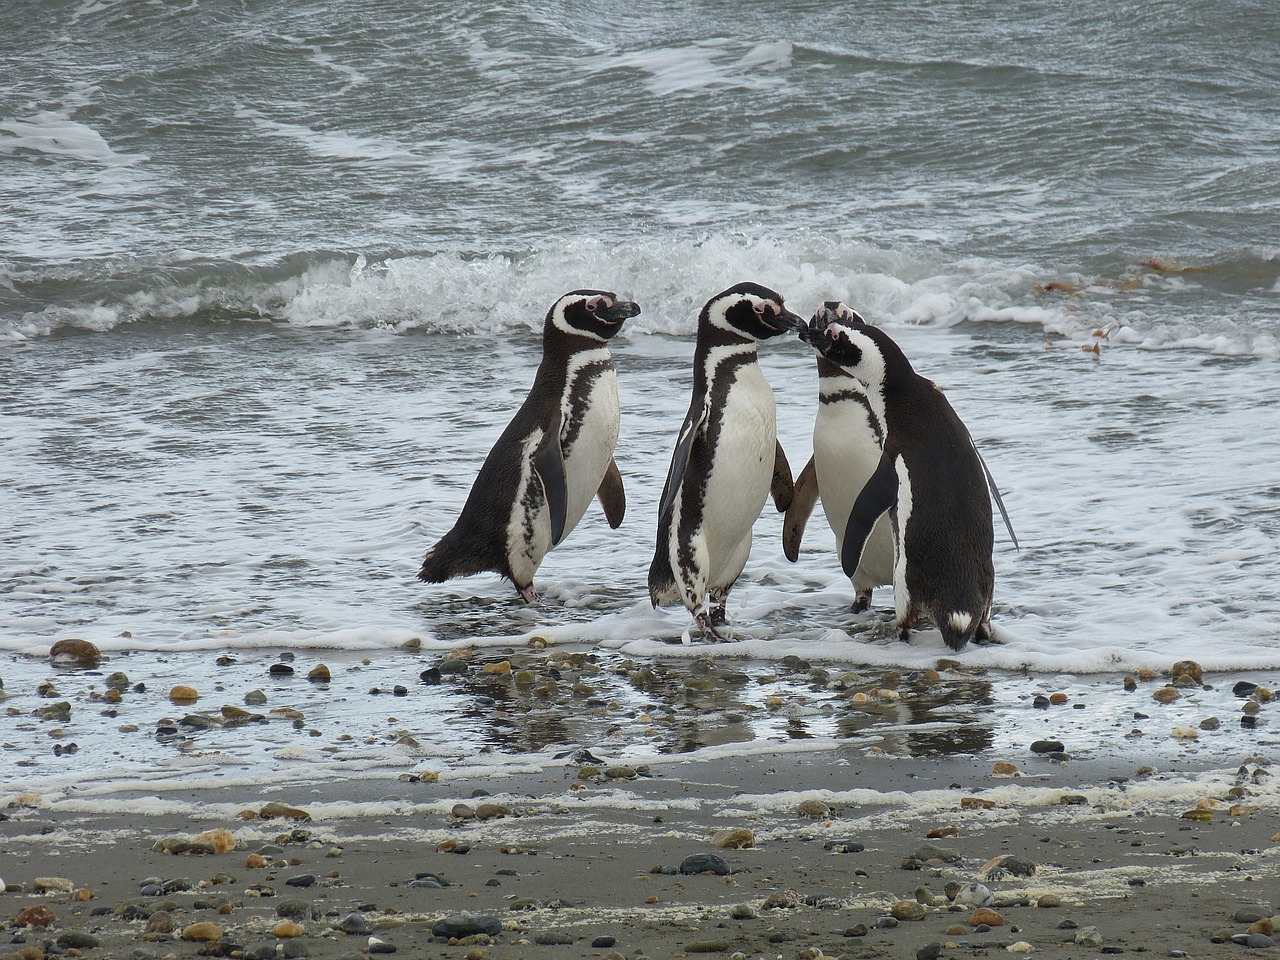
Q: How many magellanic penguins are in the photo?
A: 4